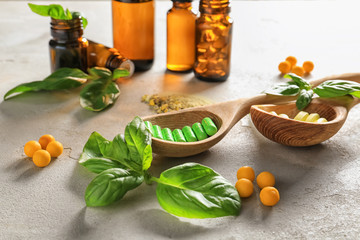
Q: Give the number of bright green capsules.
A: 7